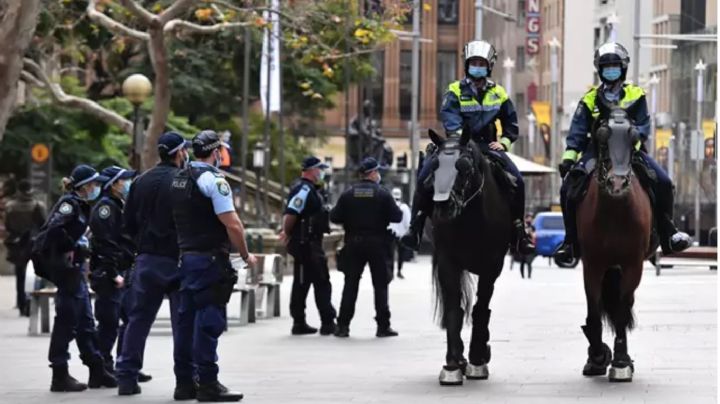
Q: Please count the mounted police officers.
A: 2